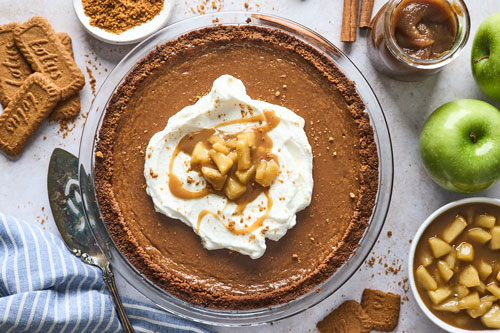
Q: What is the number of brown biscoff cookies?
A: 6